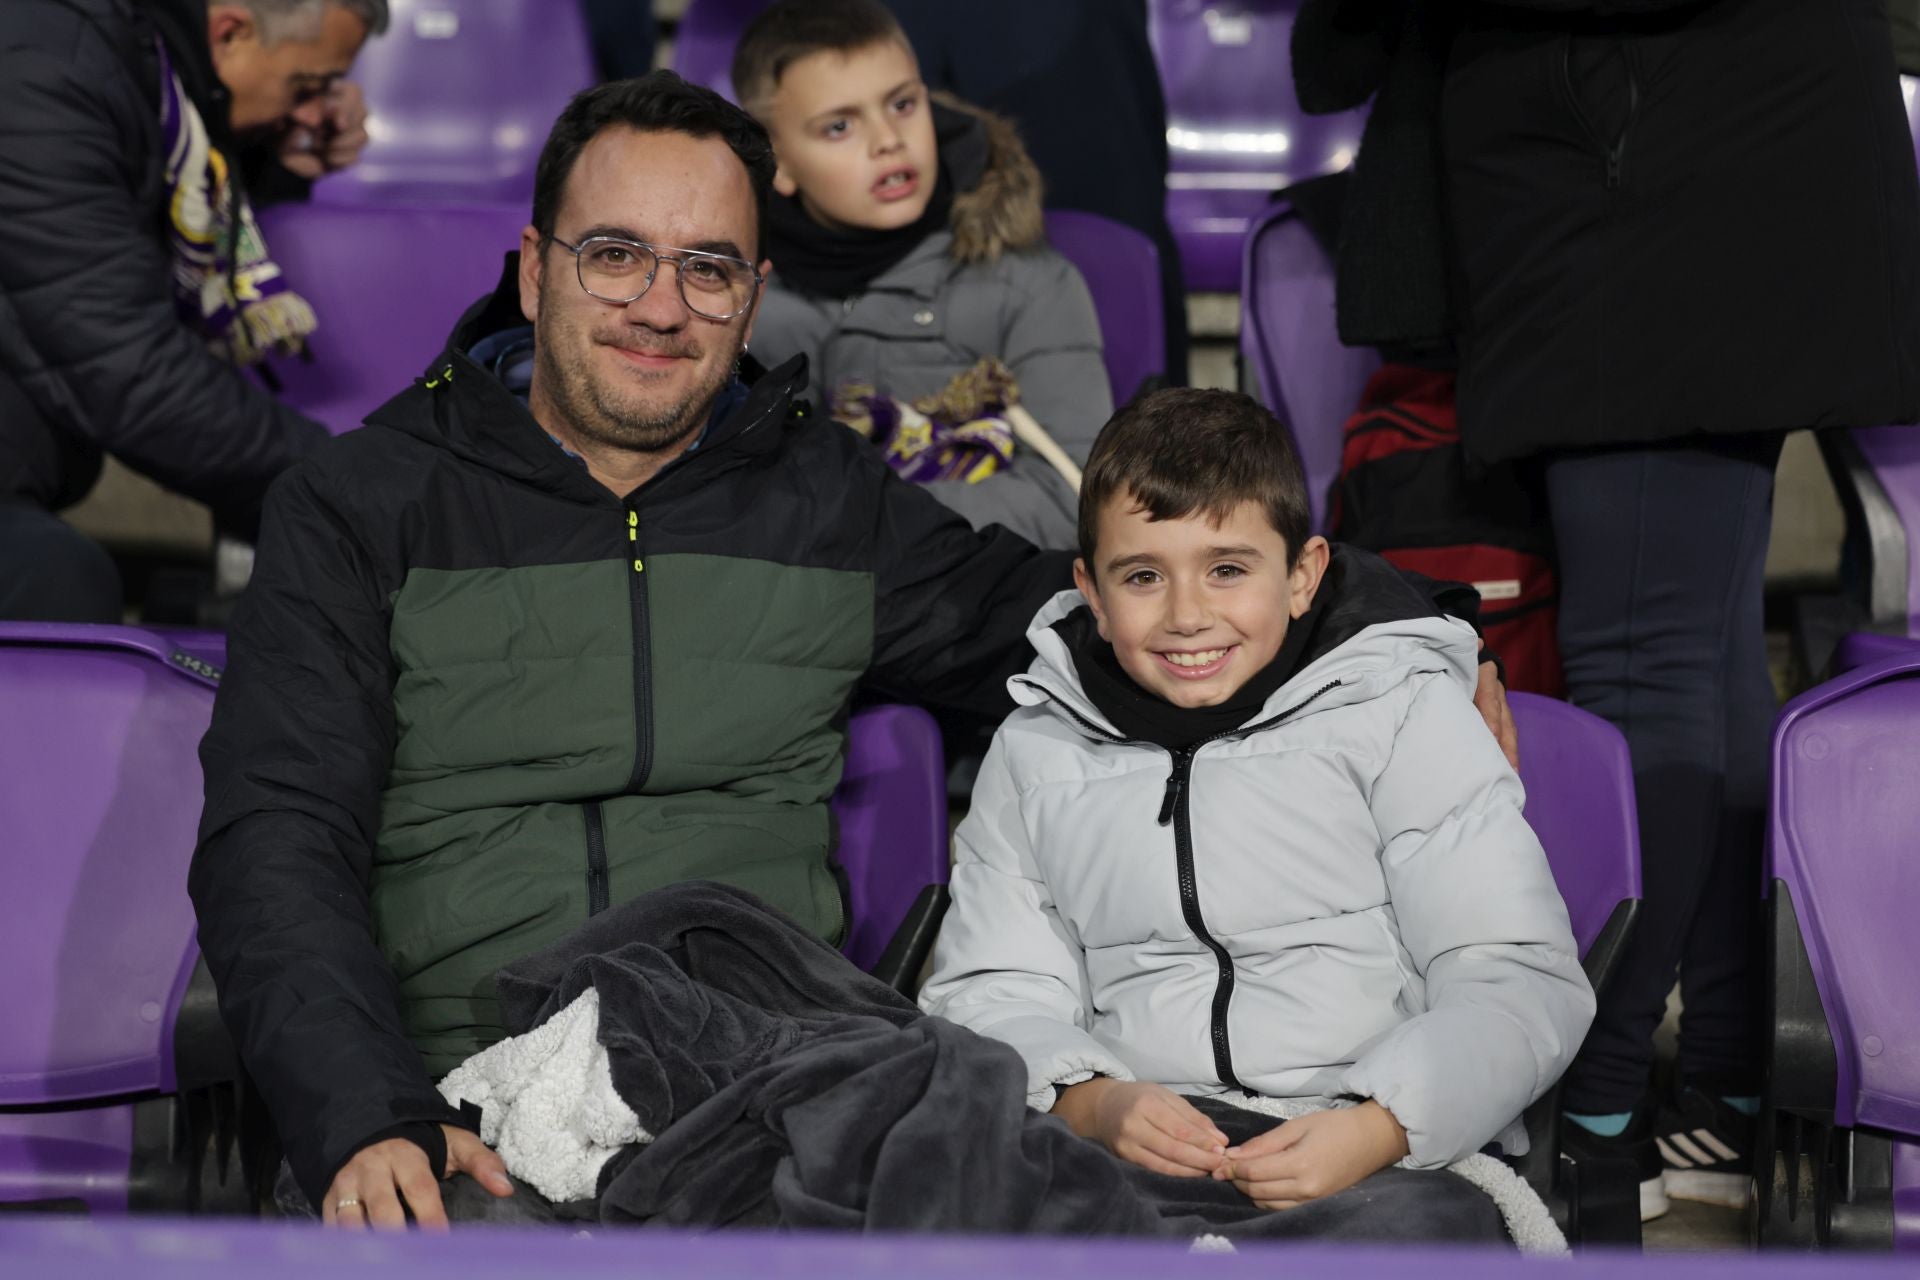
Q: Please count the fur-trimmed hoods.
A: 1